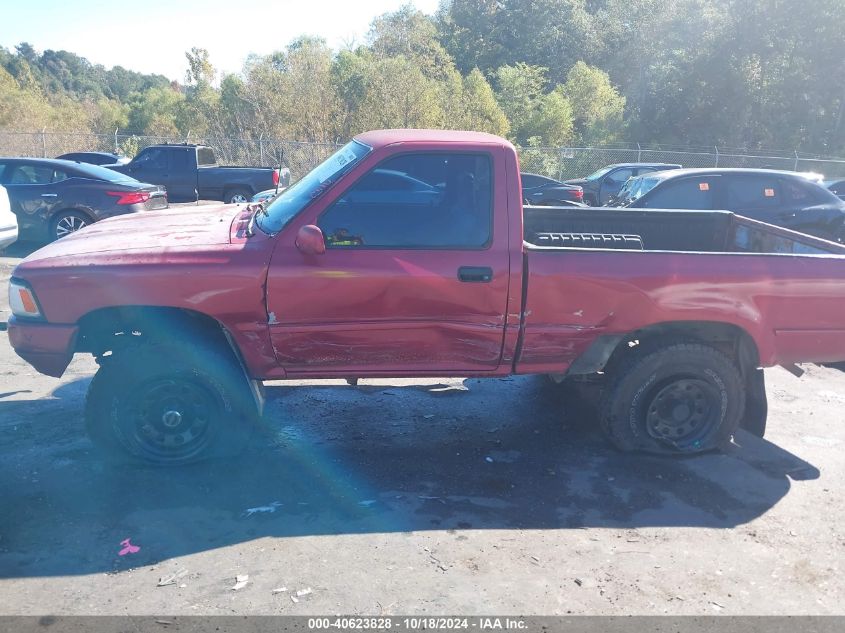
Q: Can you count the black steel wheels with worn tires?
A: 2